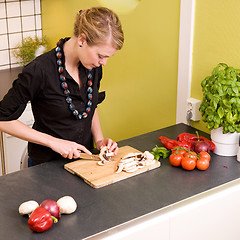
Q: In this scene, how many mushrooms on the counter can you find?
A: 2